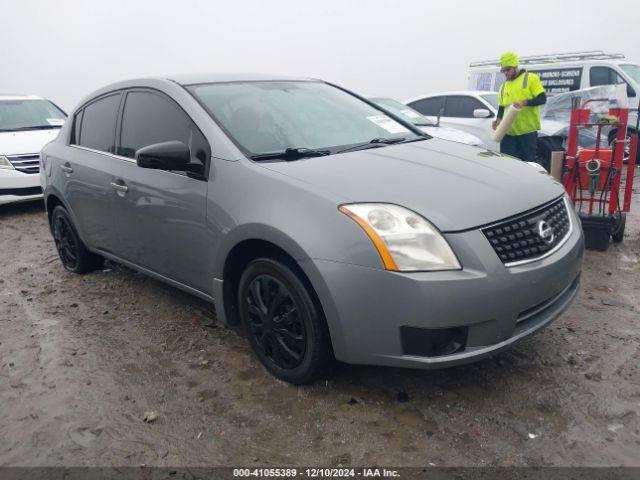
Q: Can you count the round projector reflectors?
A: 2